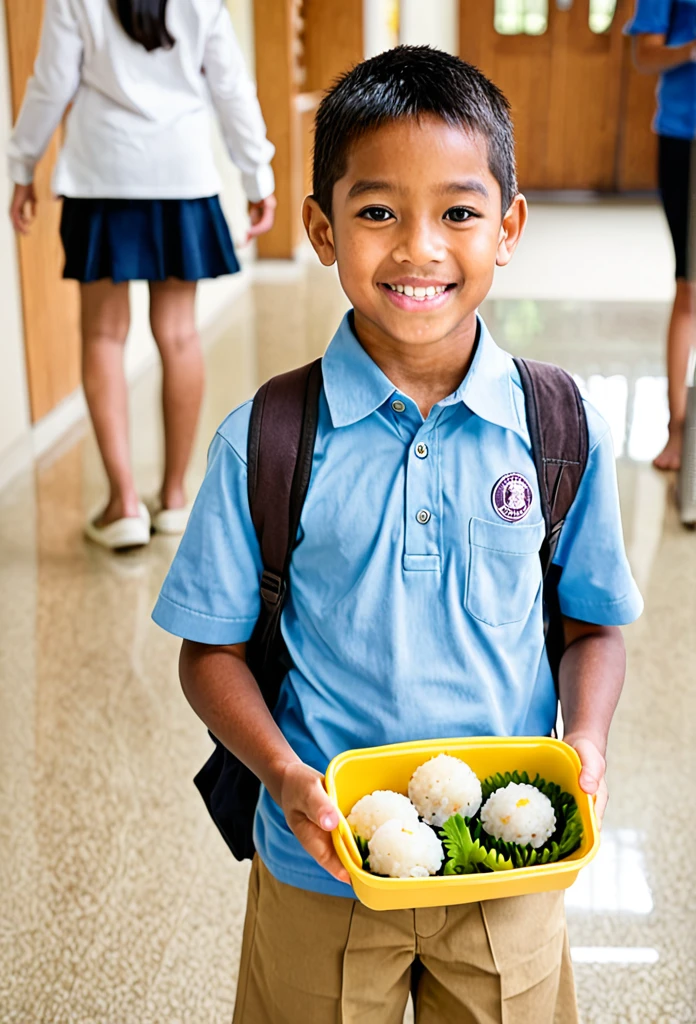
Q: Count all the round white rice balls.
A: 4